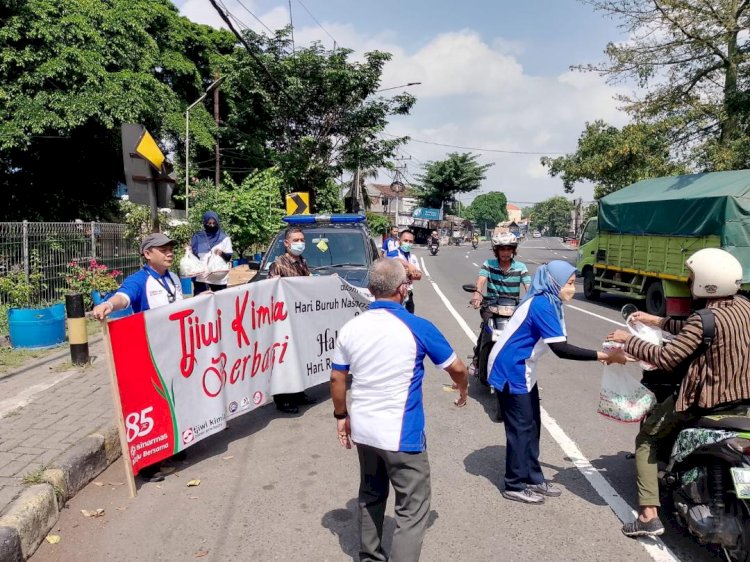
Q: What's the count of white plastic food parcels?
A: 4